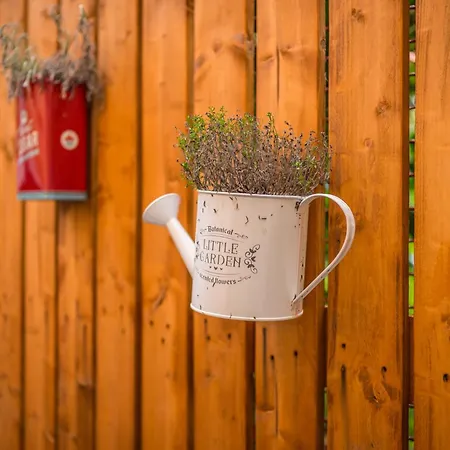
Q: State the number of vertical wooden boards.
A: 9